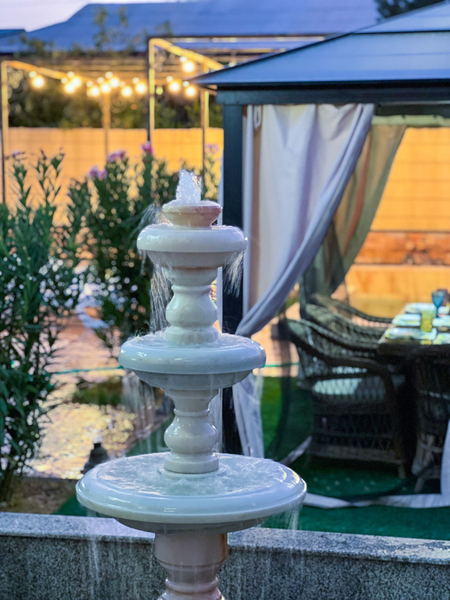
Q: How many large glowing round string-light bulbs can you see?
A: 11